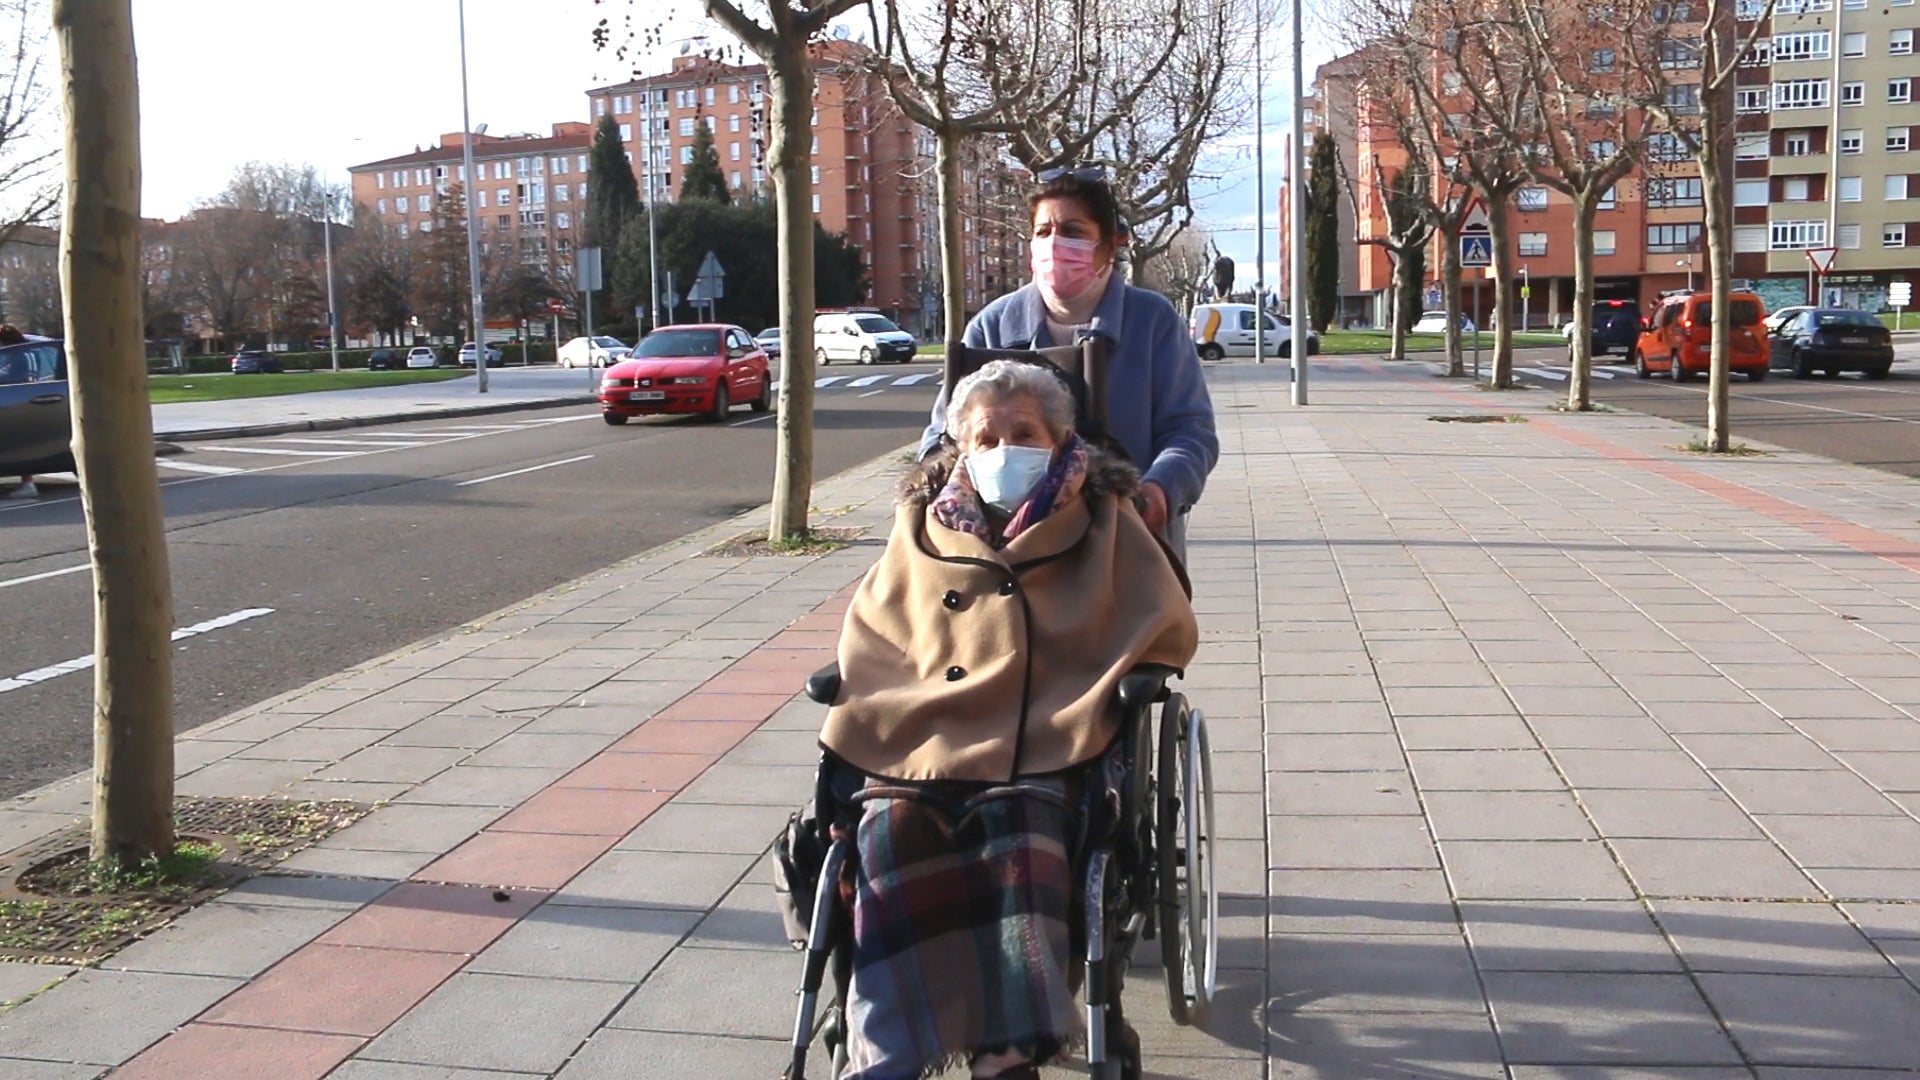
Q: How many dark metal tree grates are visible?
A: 2